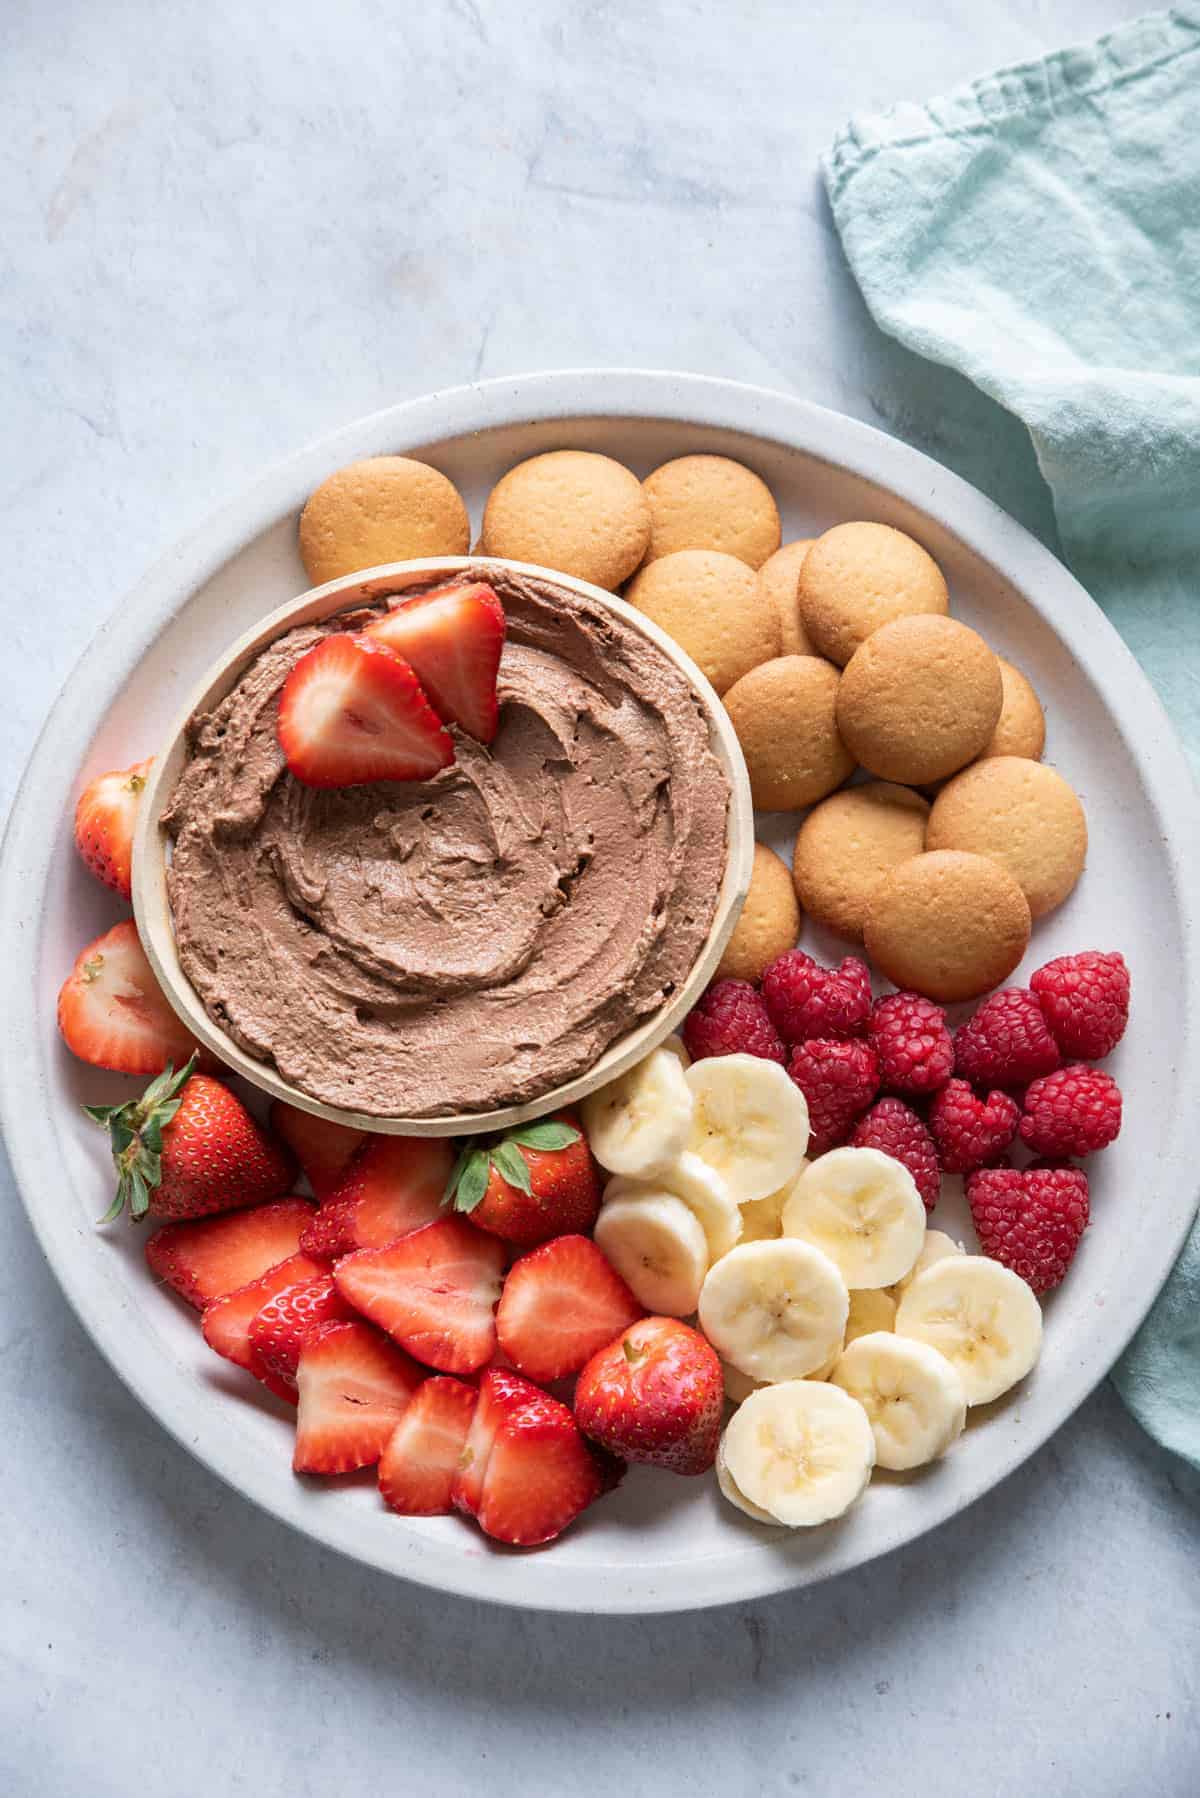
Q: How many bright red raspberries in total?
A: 10